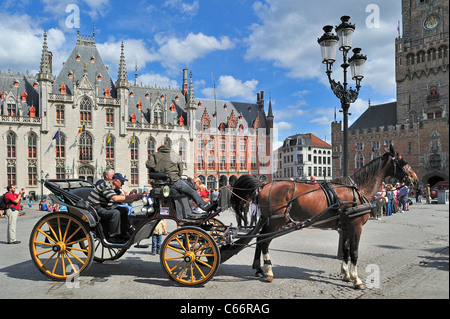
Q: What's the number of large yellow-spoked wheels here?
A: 2